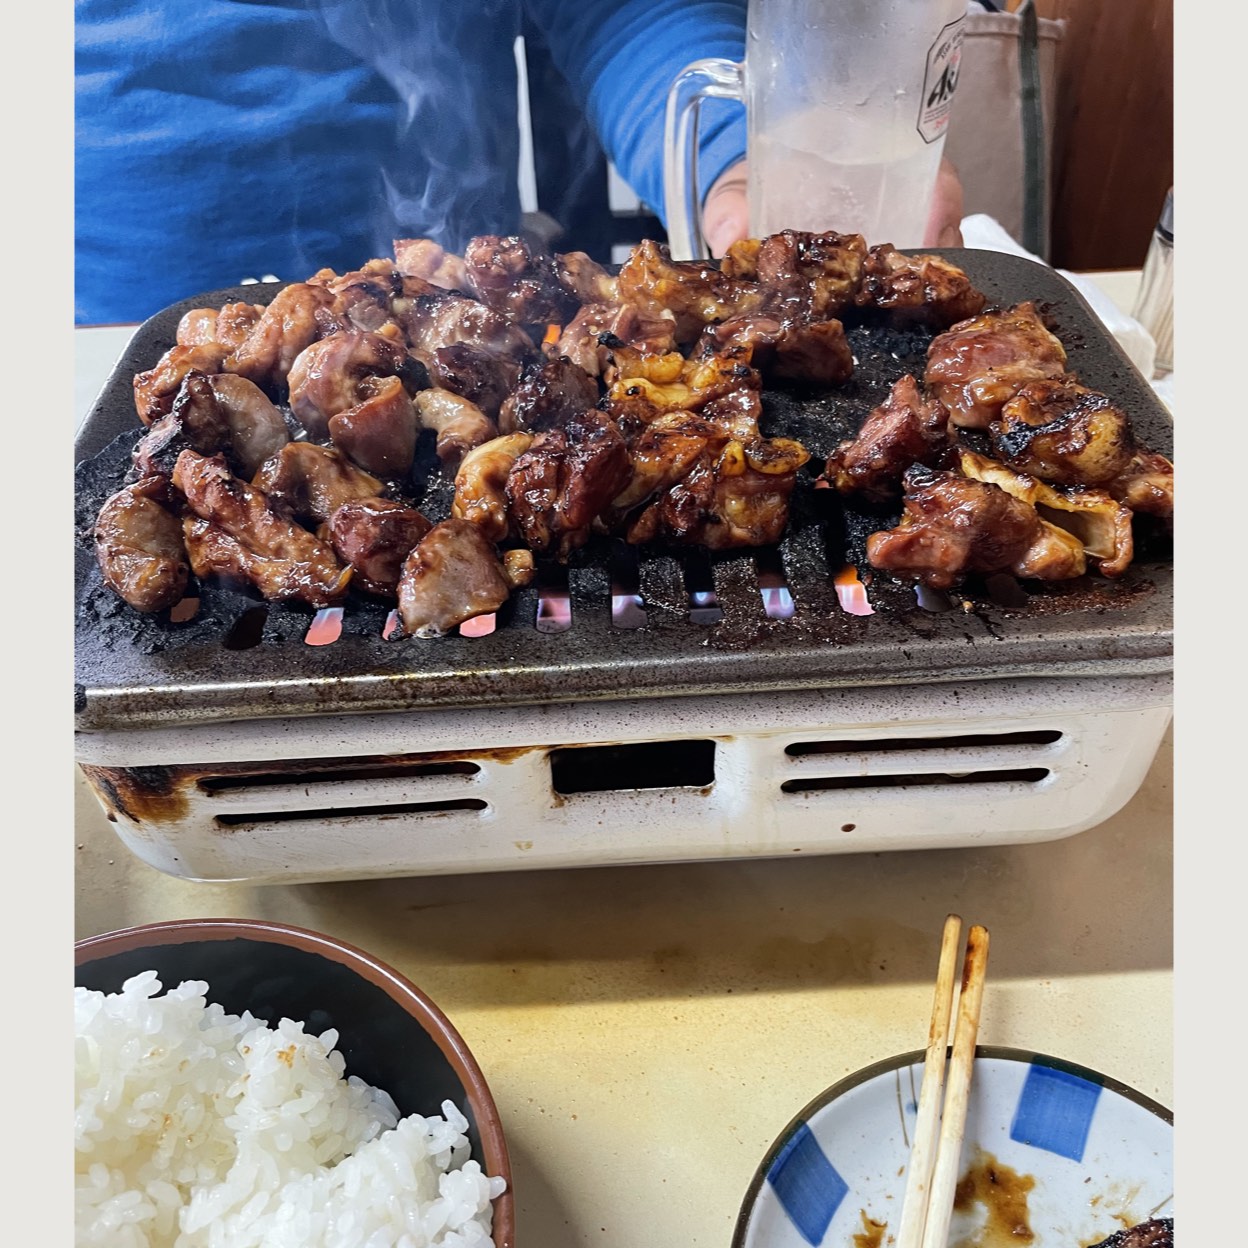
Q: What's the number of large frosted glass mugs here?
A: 1